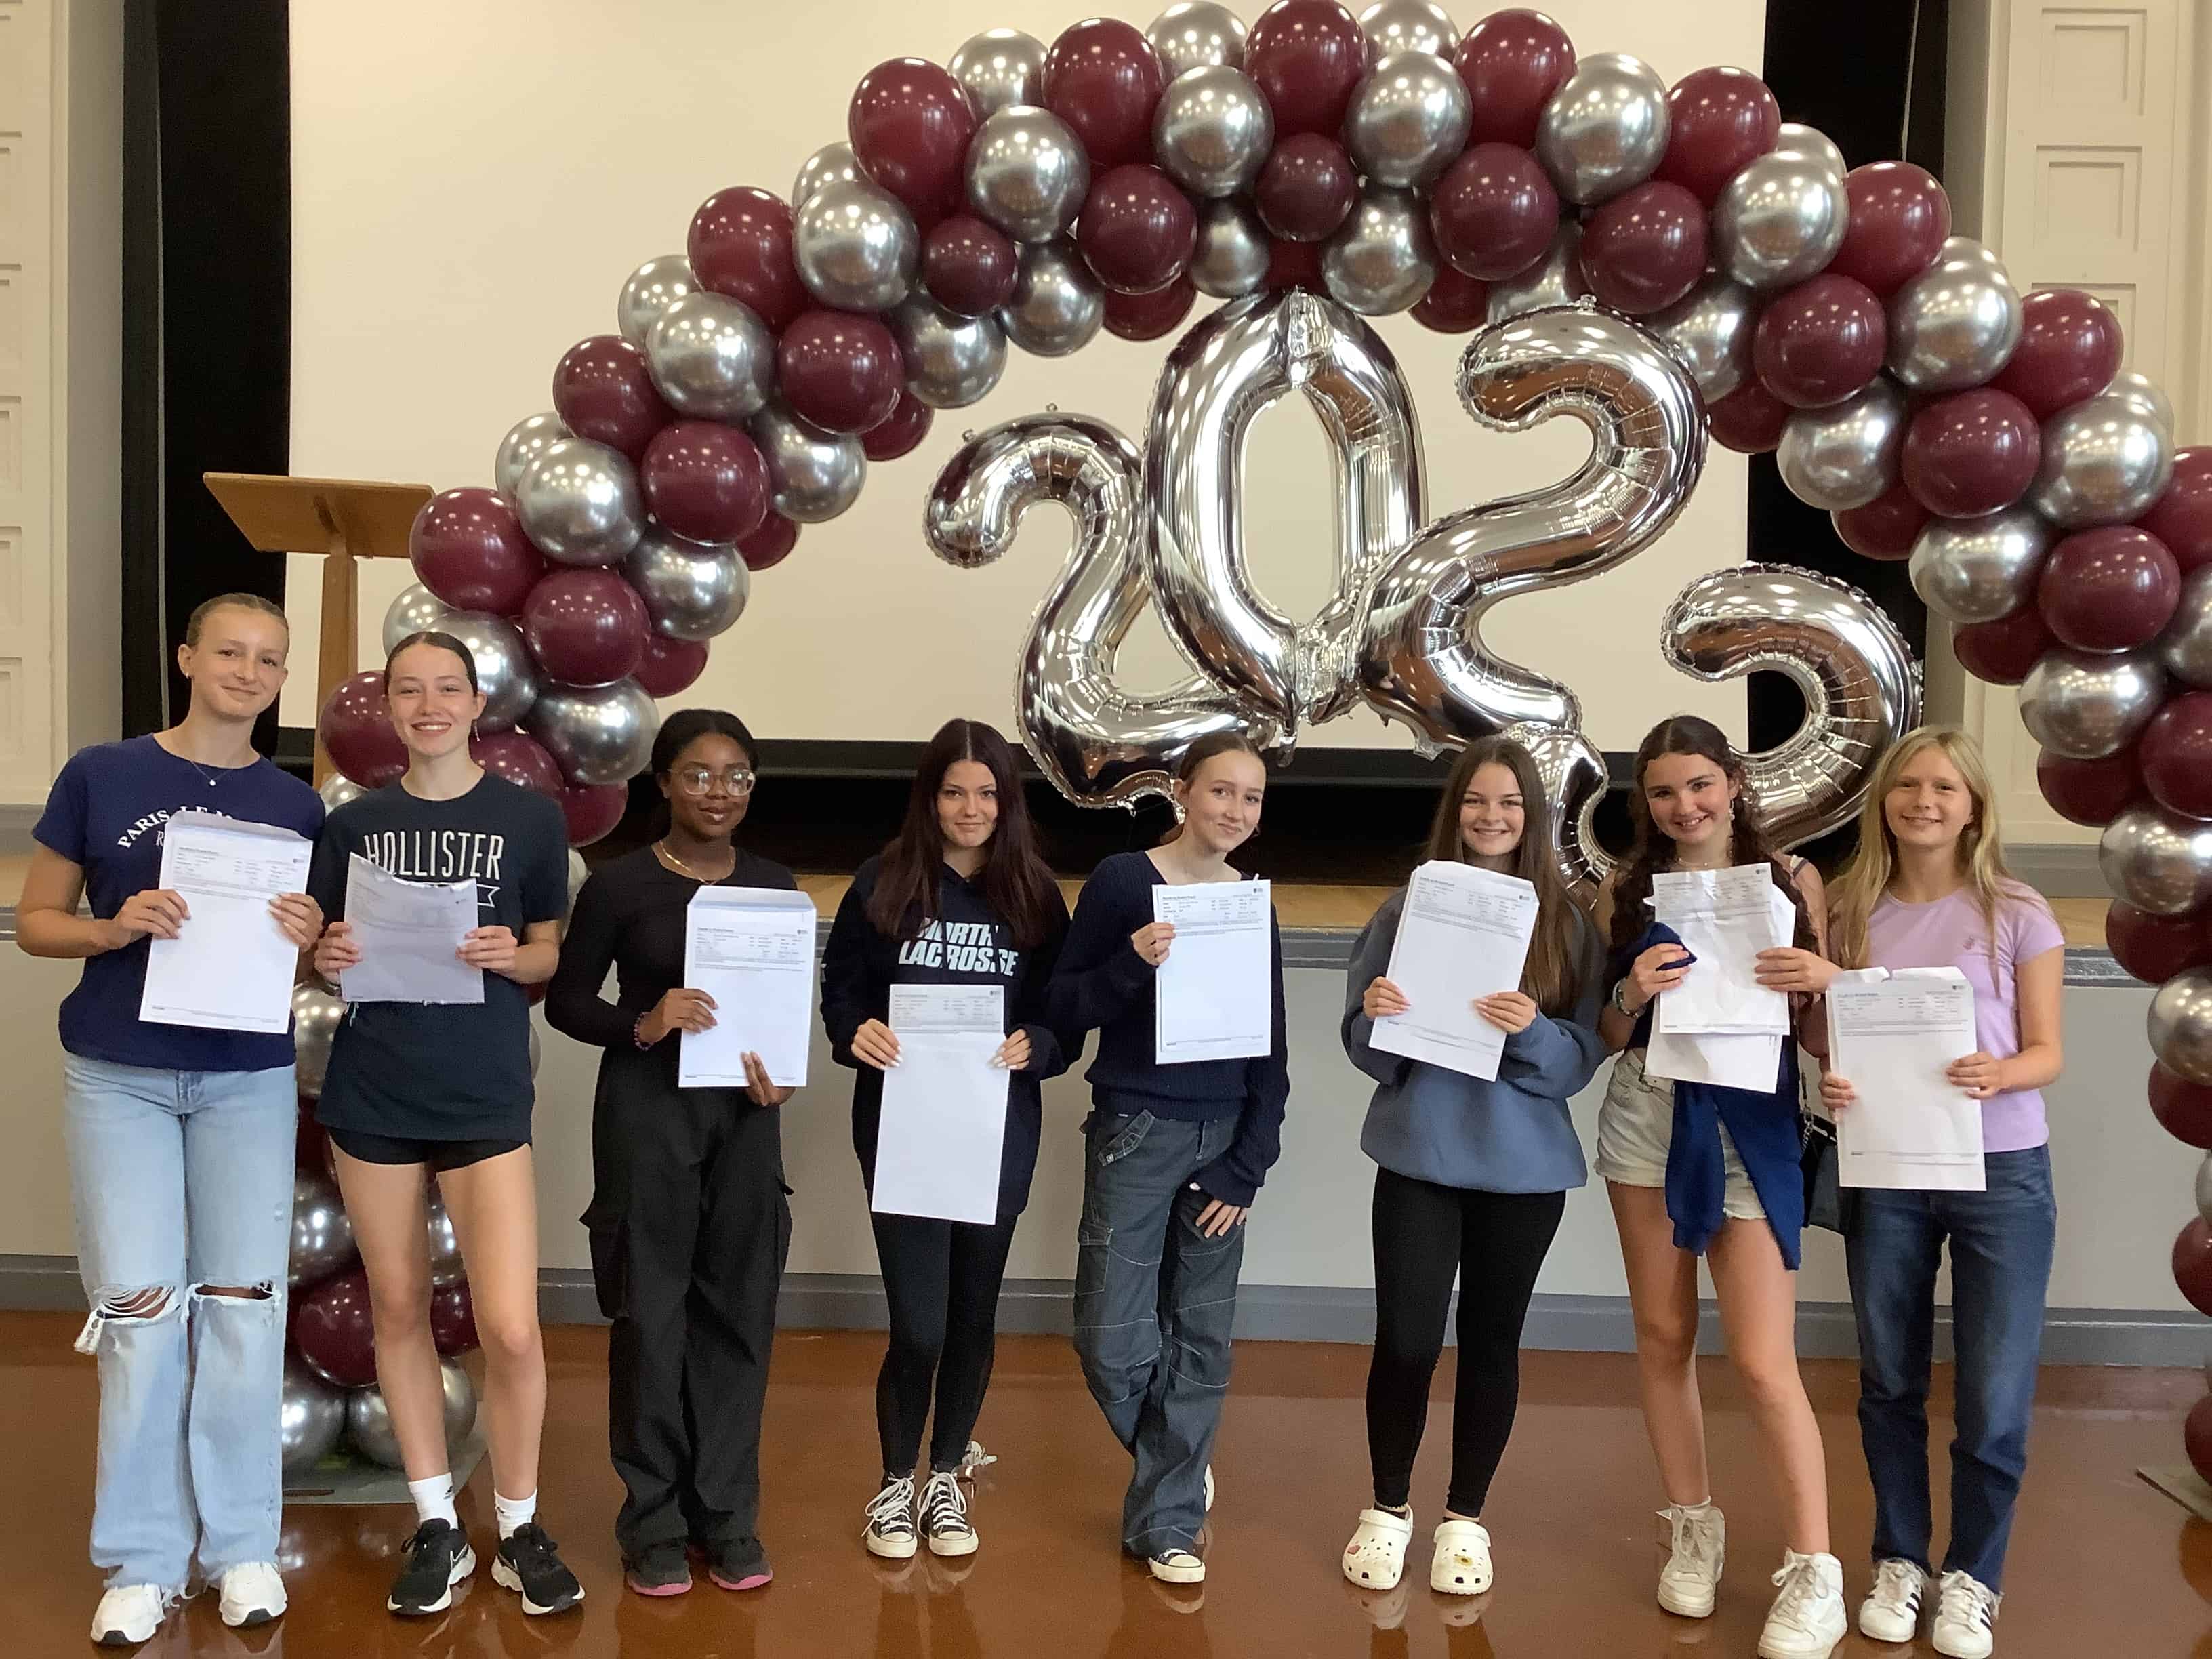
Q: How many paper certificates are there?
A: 8